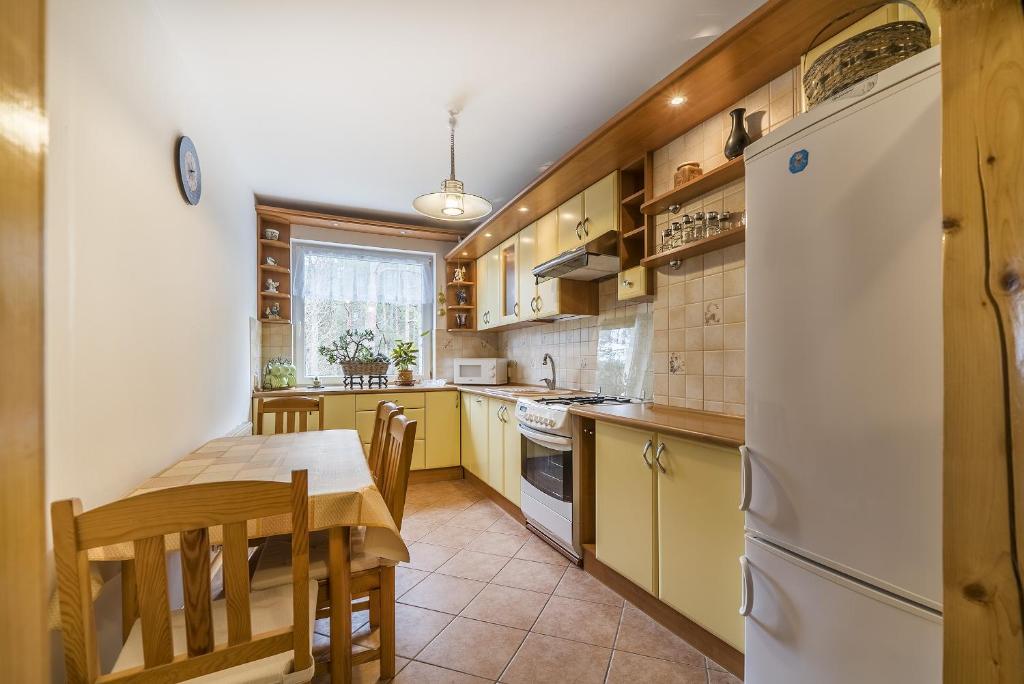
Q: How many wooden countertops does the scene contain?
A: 2